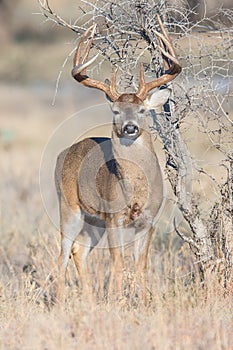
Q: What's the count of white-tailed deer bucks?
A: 1